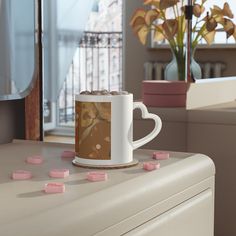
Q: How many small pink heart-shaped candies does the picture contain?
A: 8